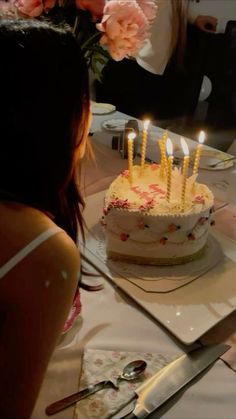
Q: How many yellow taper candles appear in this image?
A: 7